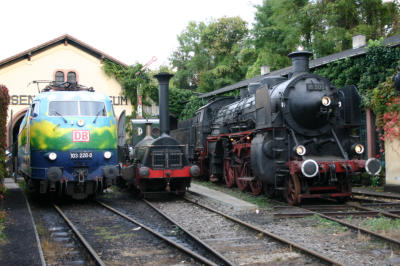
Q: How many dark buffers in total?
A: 6